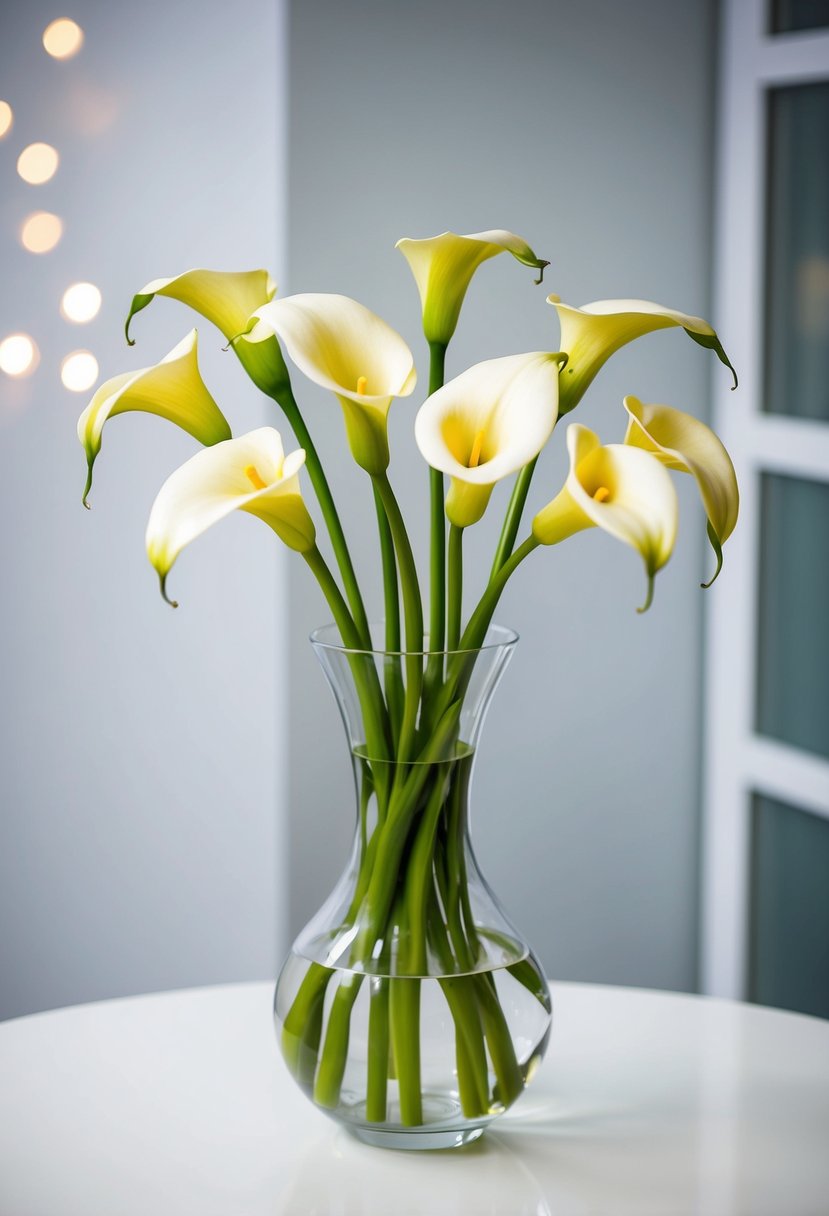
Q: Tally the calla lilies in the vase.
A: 9